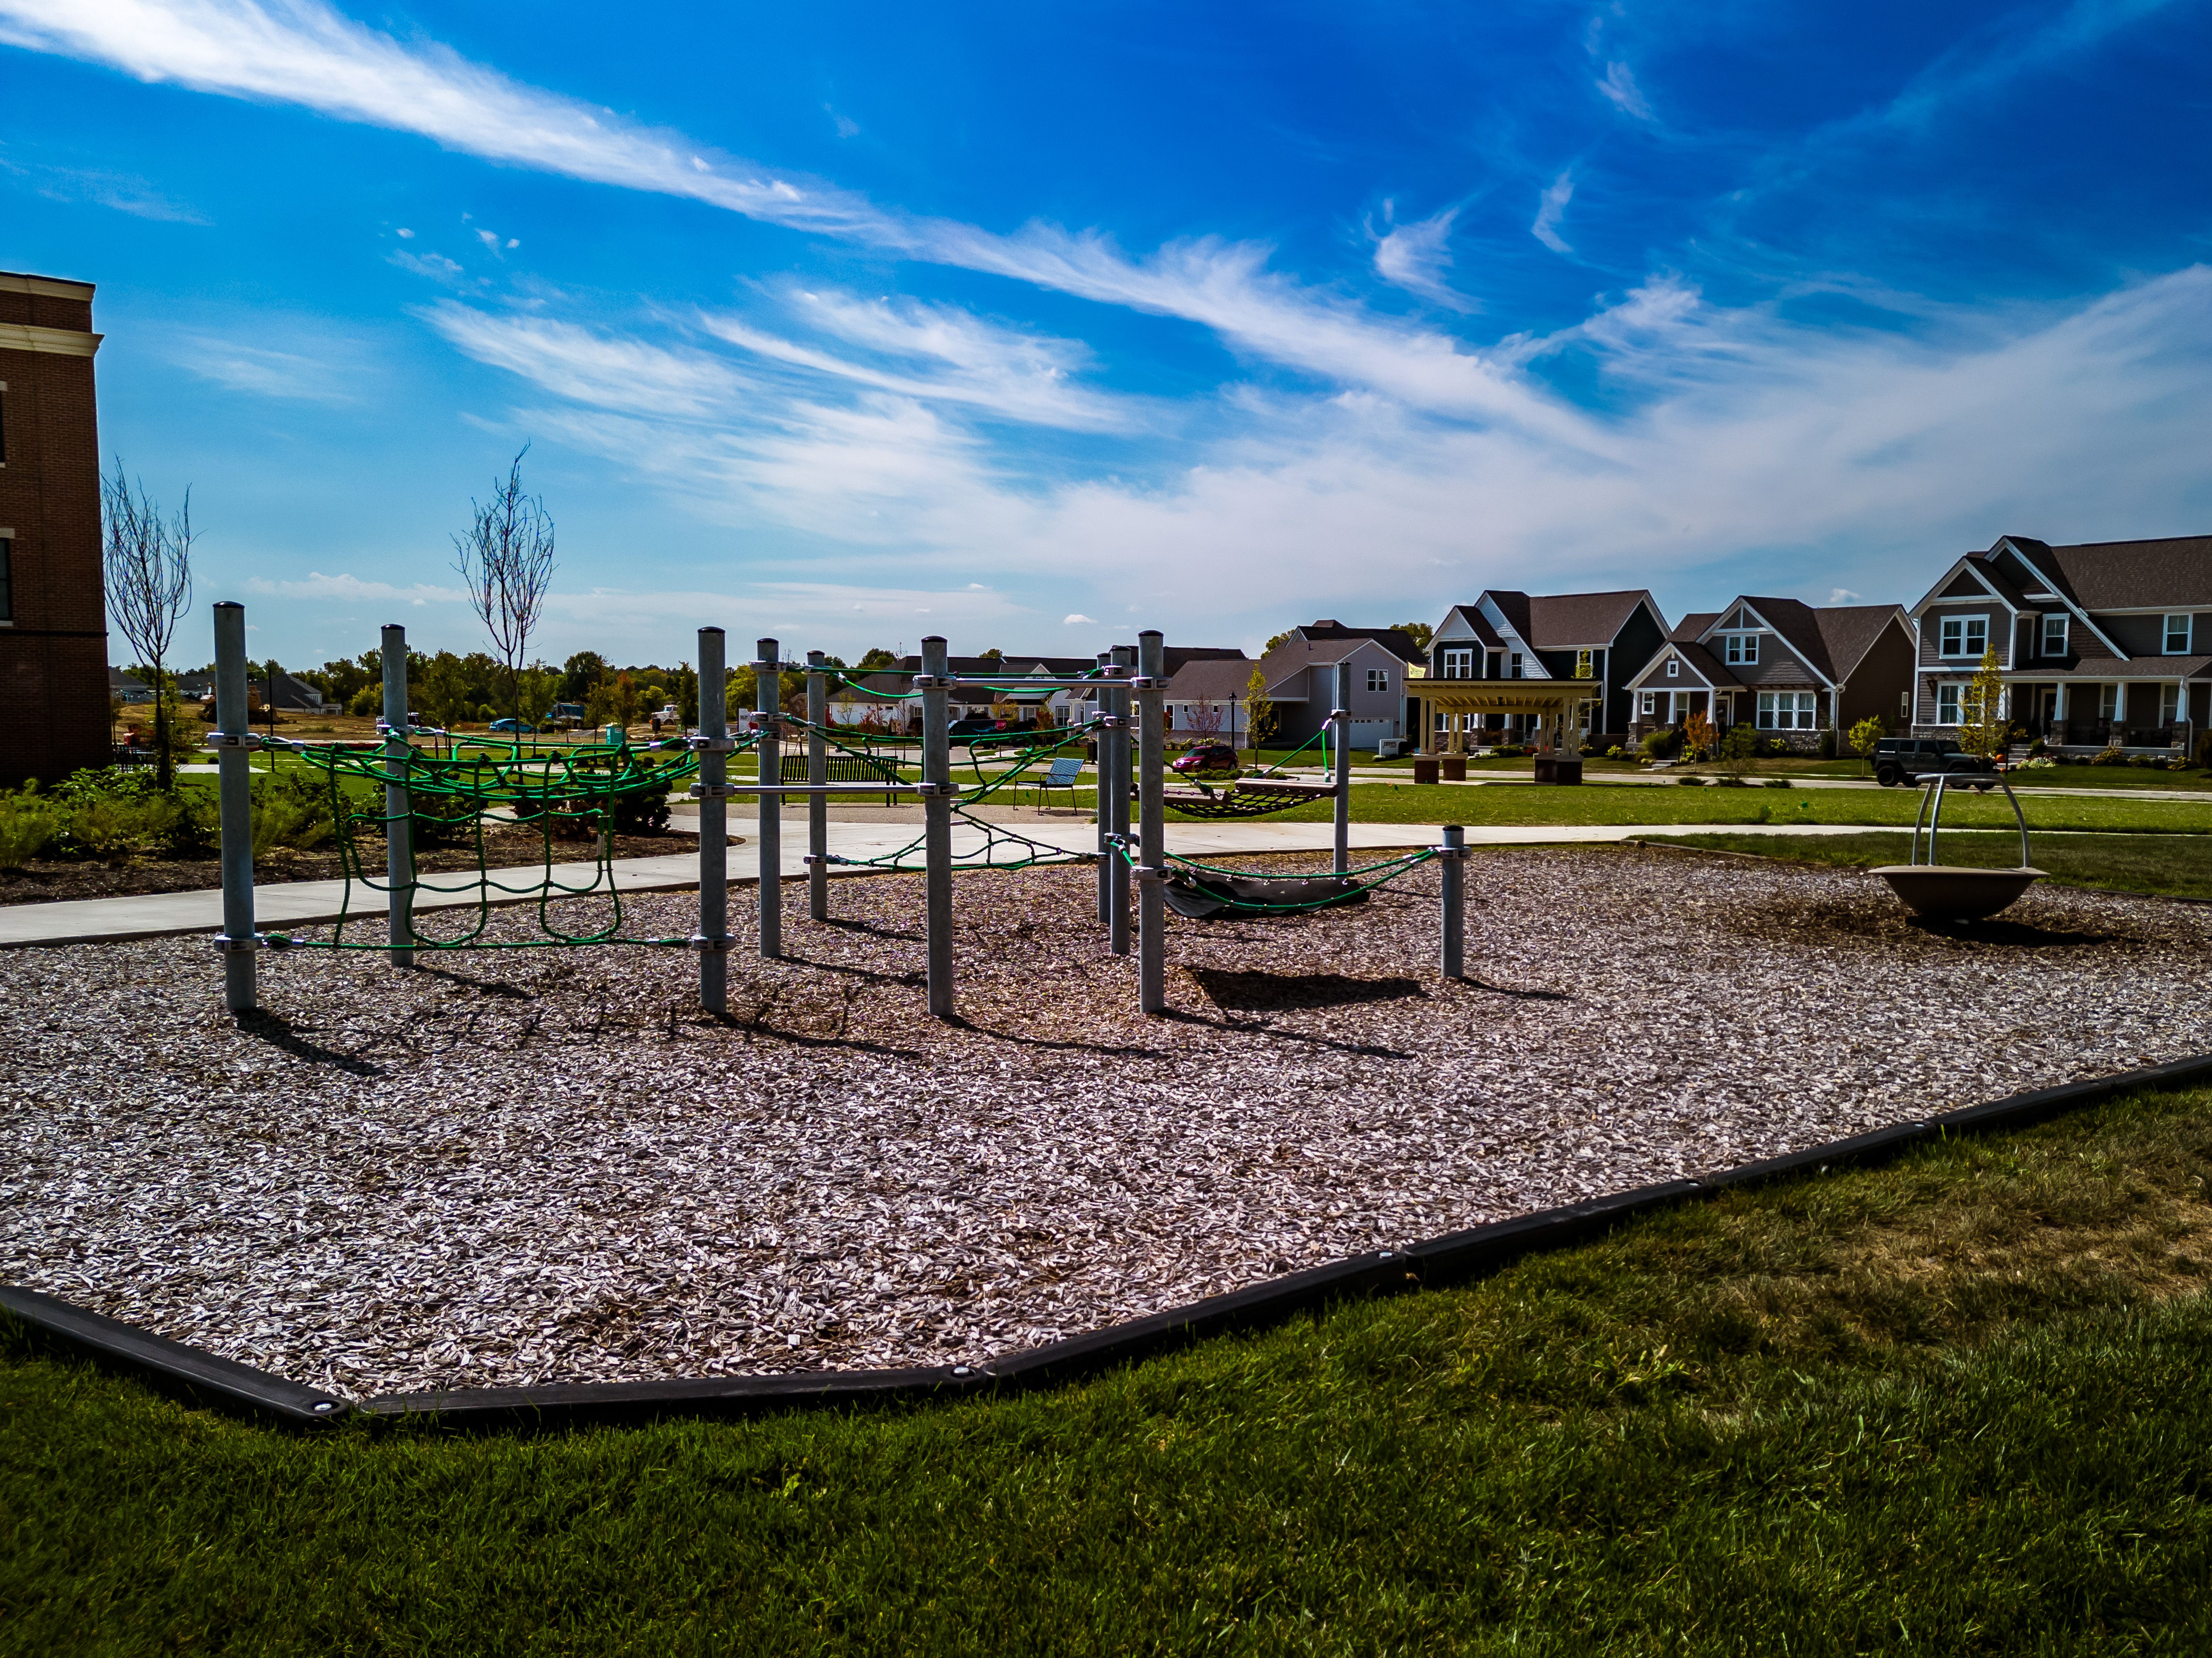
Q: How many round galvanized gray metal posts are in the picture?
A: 11